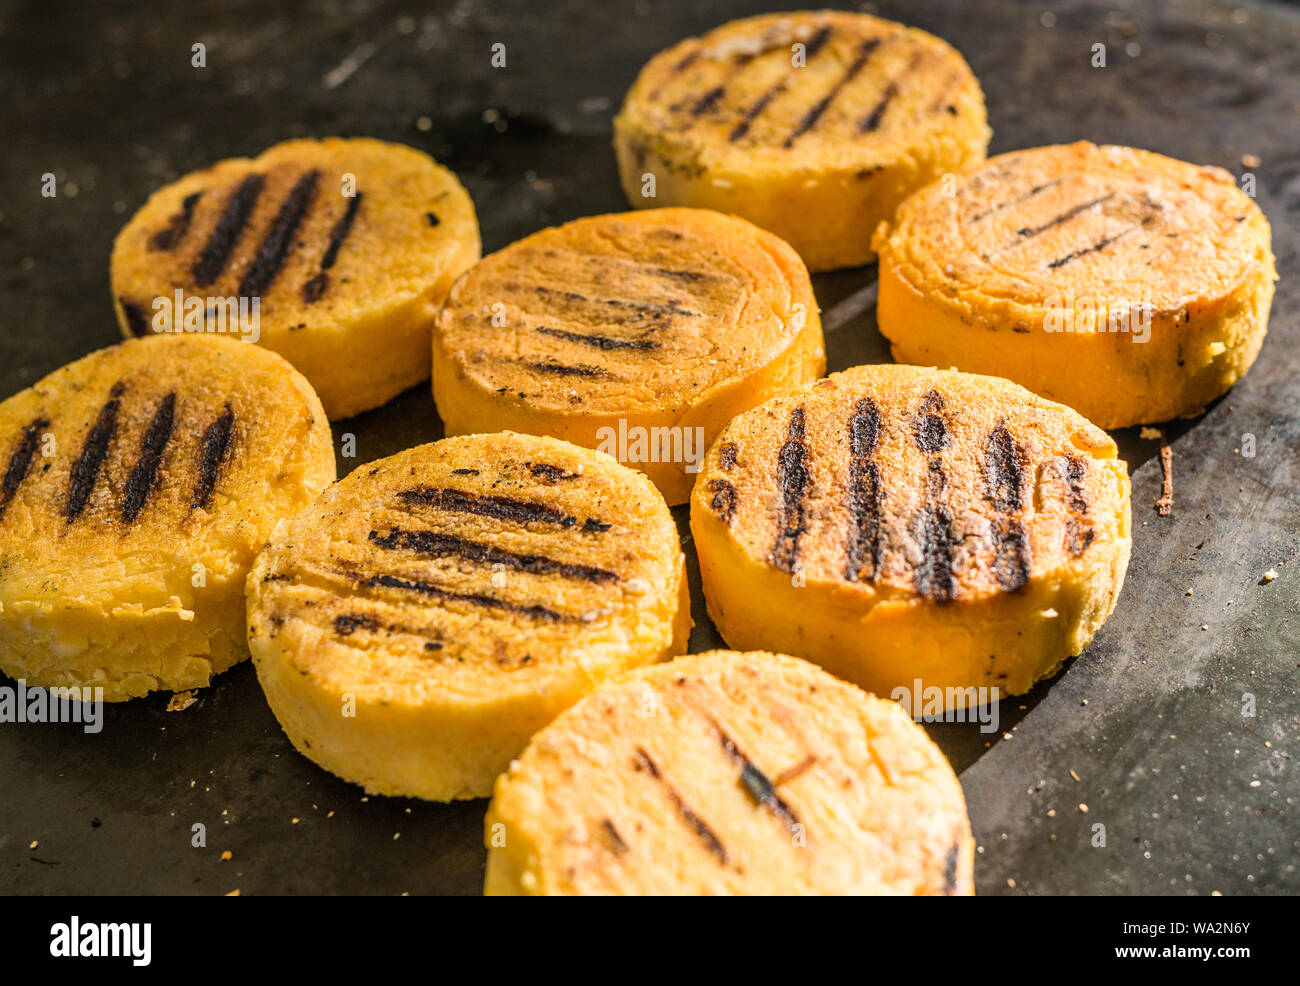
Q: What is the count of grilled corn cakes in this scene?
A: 8